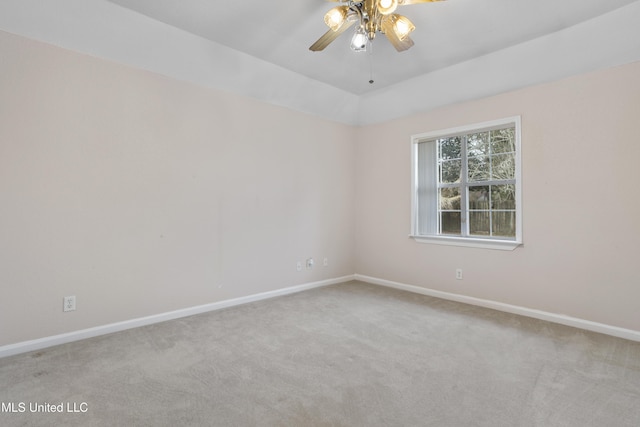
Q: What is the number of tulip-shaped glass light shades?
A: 4